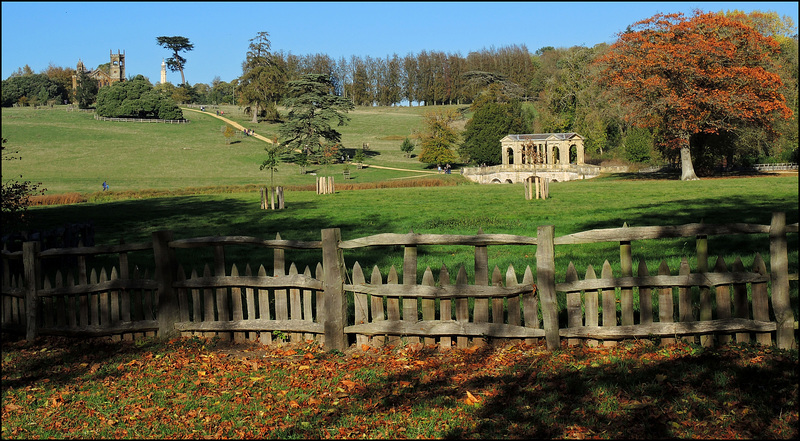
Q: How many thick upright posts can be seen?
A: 5